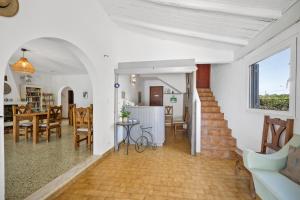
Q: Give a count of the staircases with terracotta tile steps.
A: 1